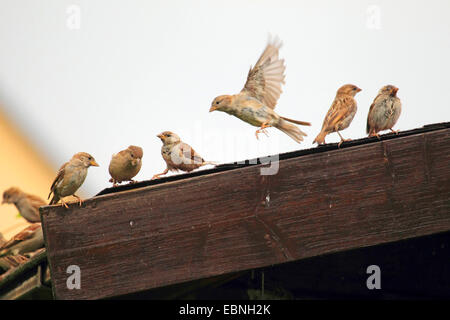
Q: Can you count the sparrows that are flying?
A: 1